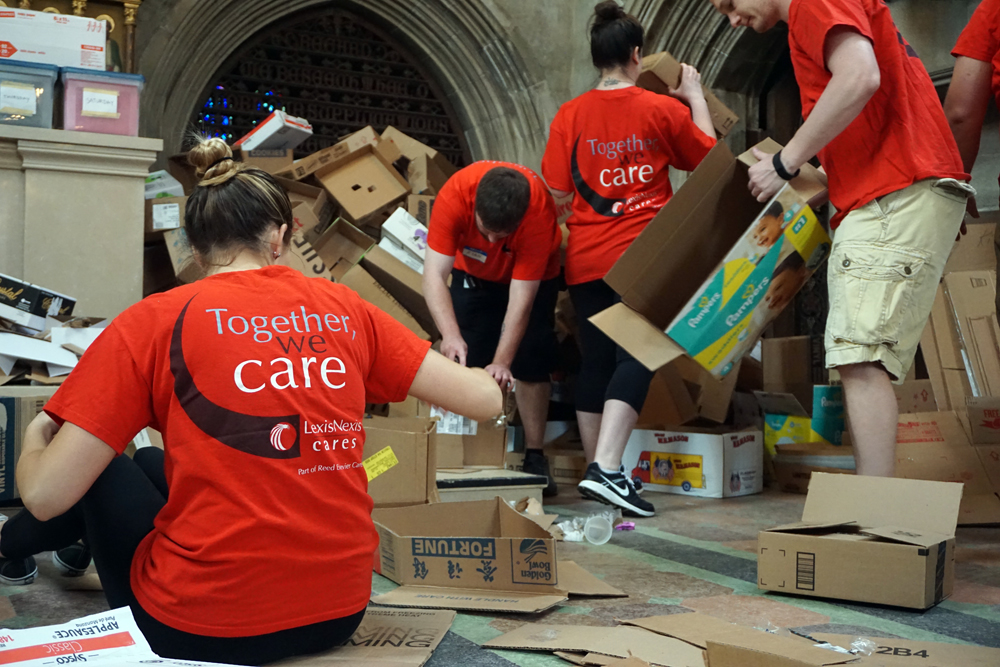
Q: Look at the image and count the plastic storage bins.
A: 2